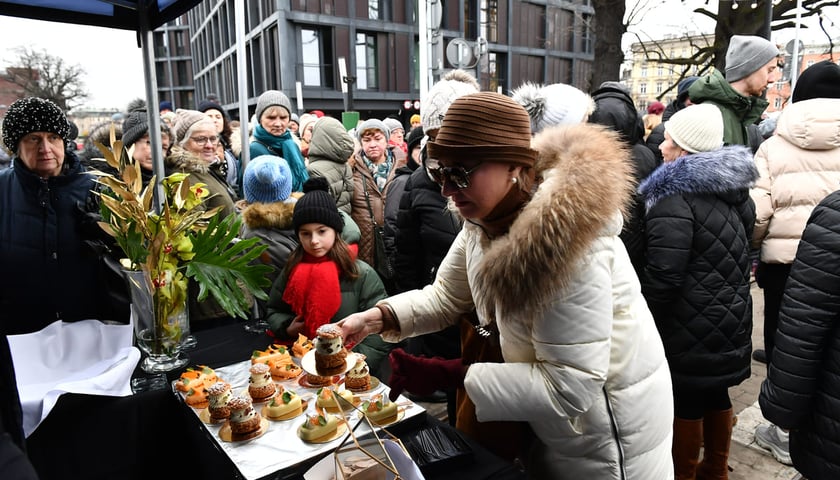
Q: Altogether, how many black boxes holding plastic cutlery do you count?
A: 1